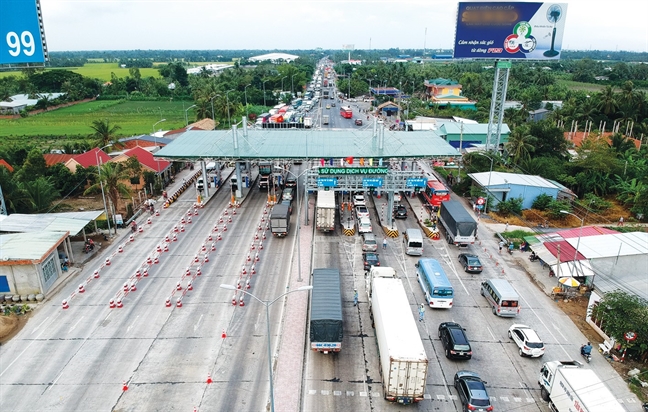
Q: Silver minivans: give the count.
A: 2